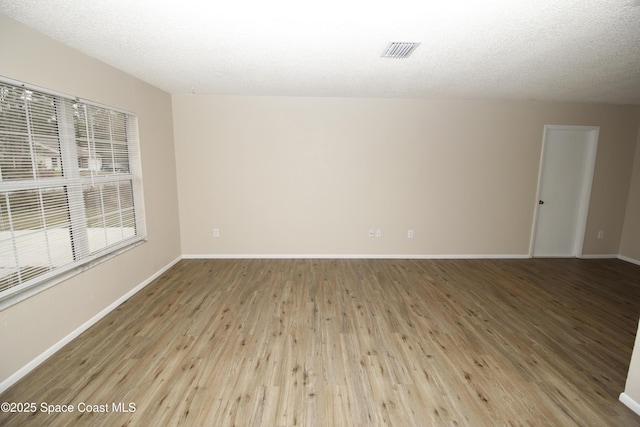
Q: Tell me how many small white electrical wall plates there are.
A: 5